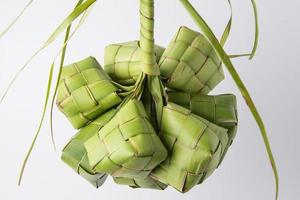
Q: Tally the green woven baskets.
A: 8